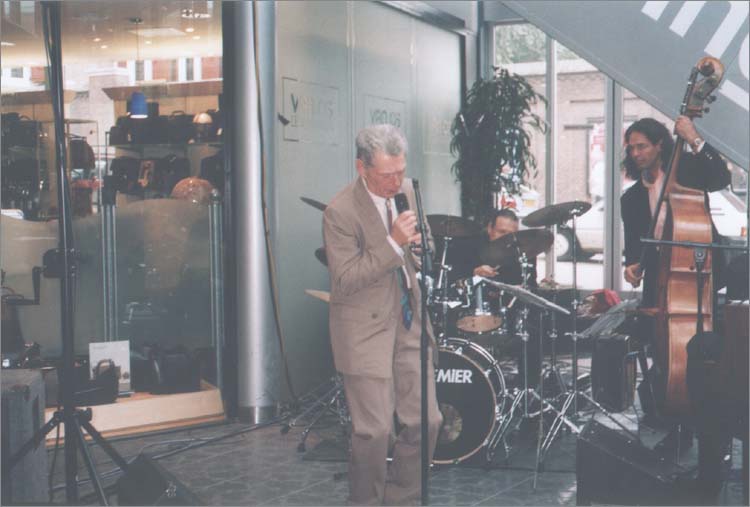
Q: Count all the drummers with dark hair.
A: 1